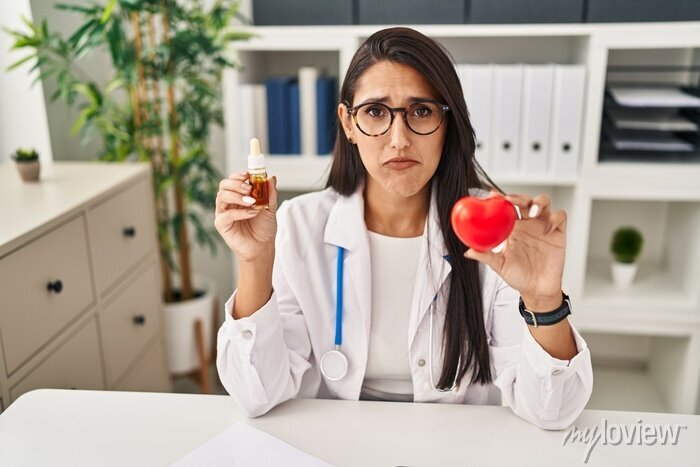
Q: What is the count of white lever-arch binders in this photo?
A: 4